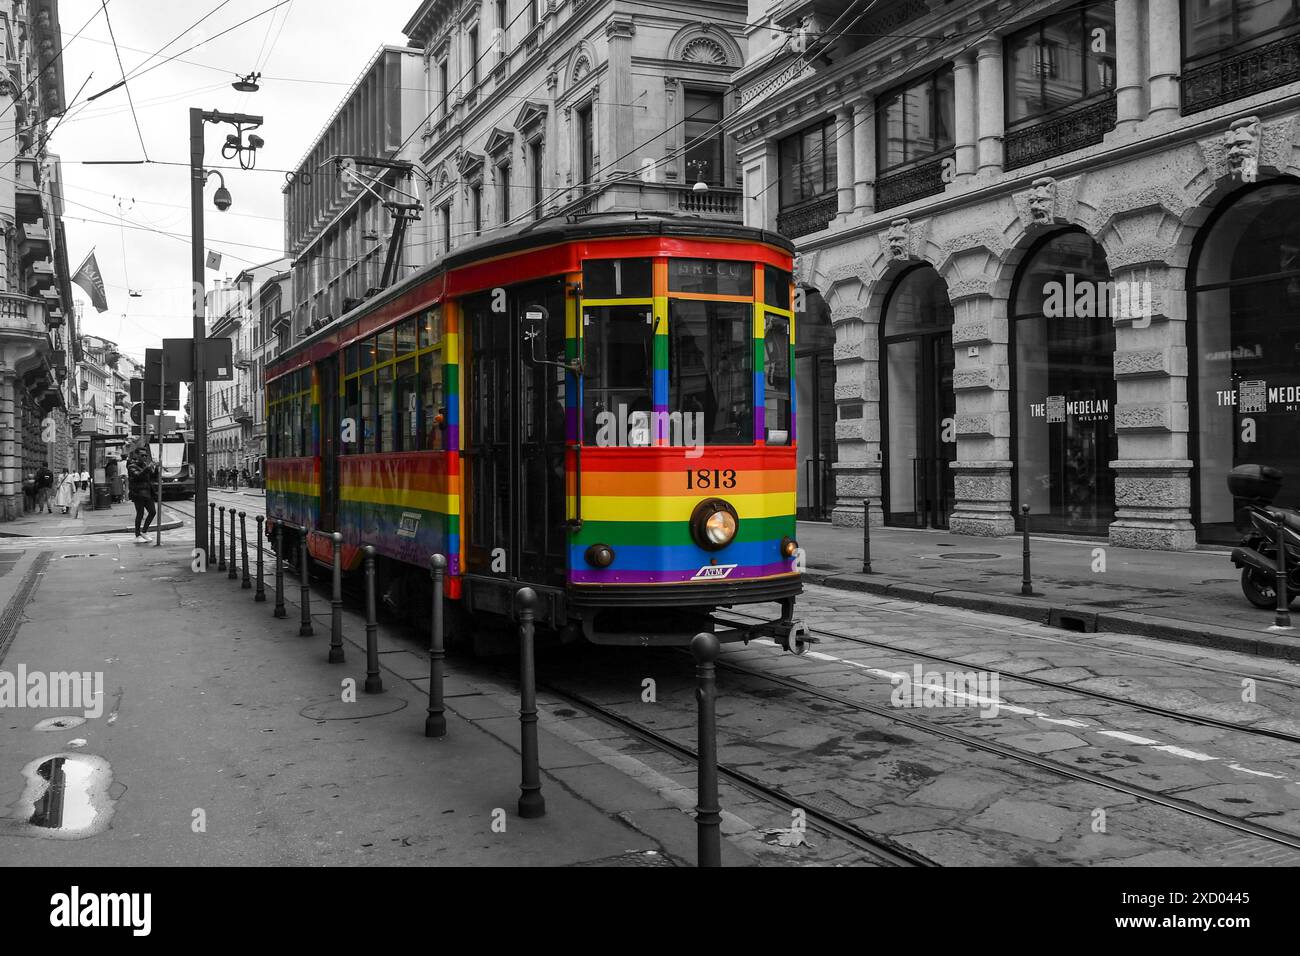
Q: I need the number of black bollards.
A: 15